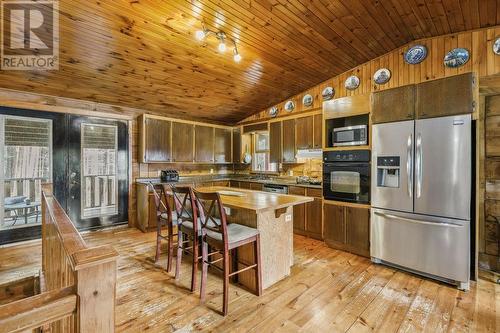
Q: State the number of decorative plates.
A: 9